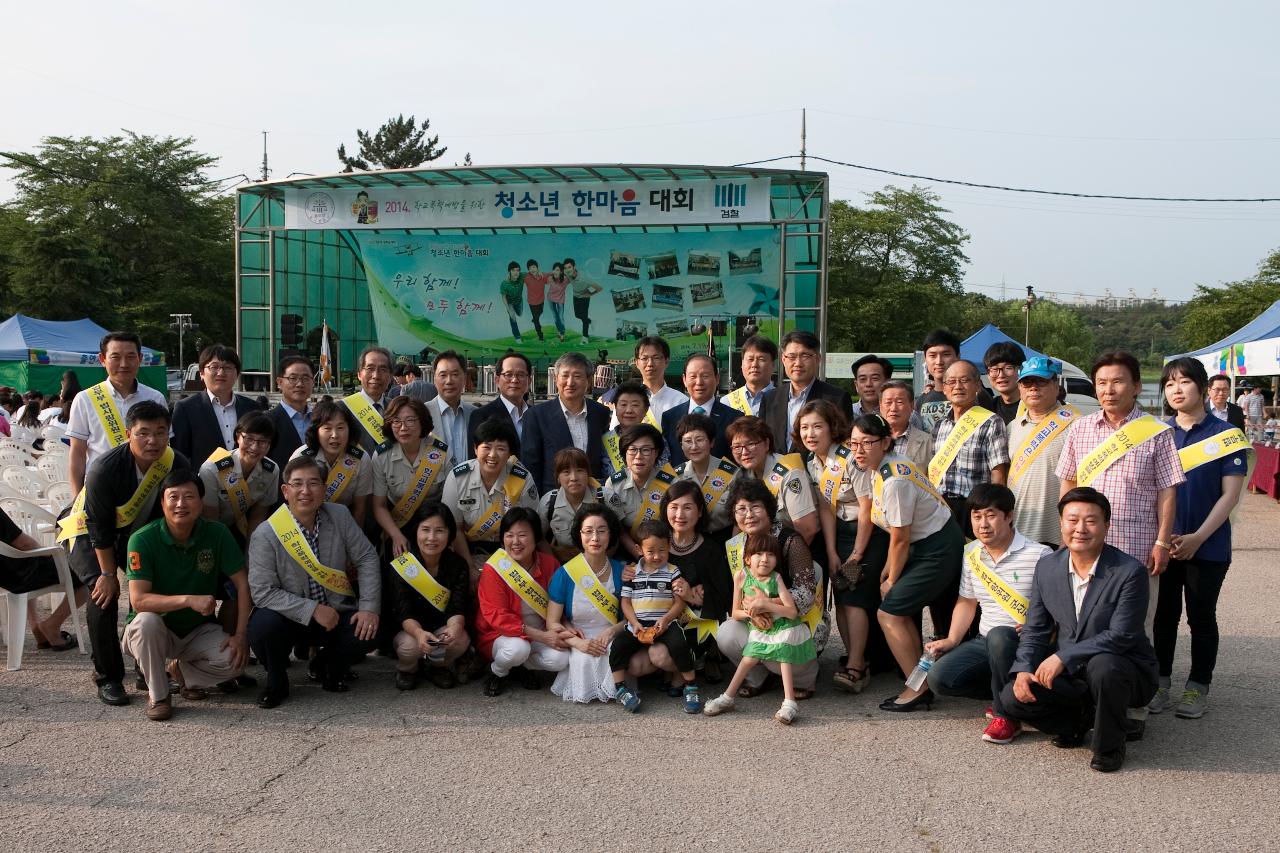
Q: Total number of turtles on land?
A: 0